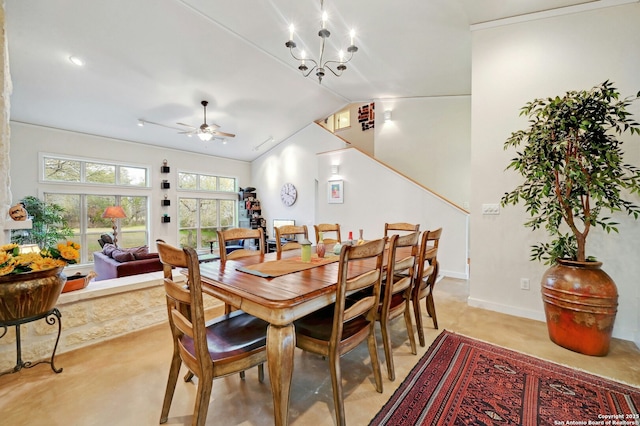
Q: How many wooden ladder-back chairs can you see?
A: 8